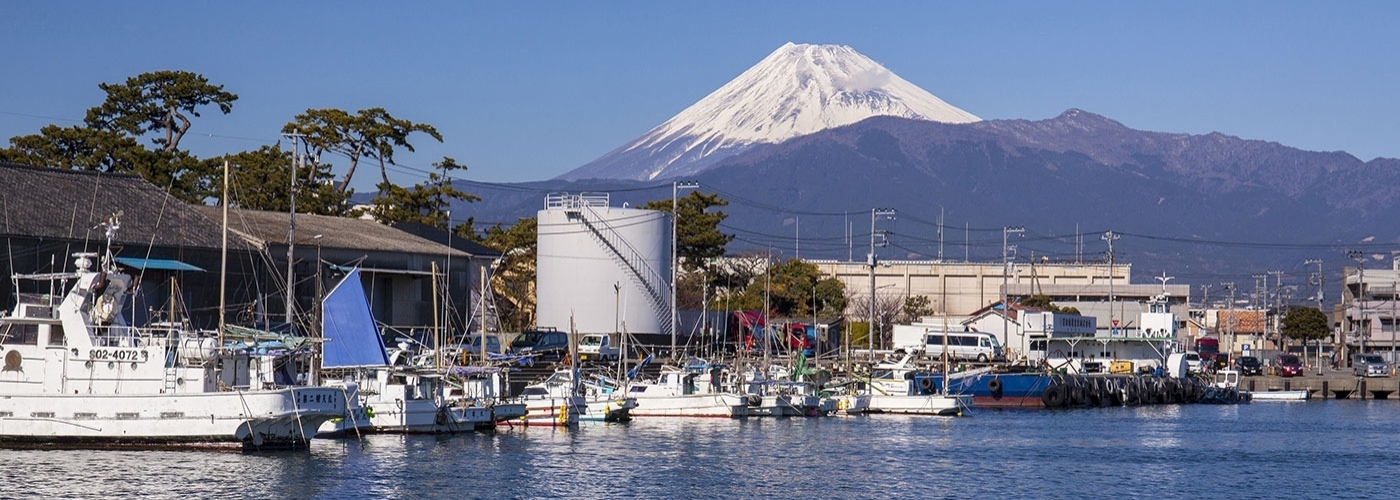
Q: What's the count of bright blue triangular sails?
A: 1